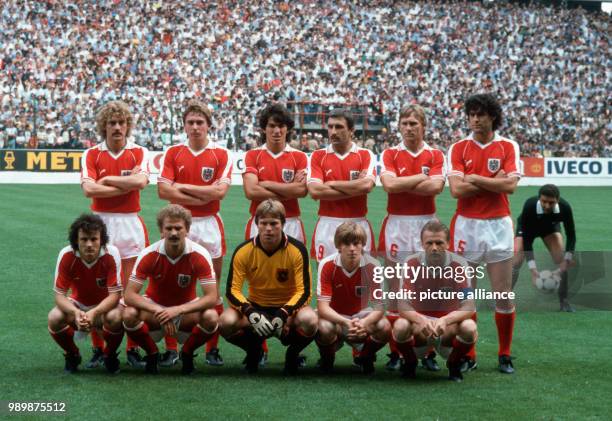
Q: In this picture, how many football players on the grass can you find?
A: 11